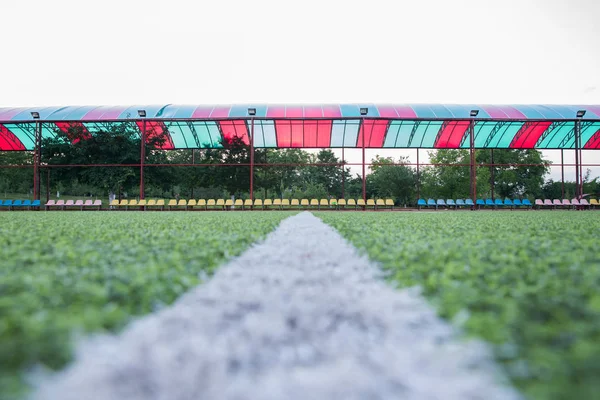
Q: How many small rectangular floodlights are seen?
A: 6